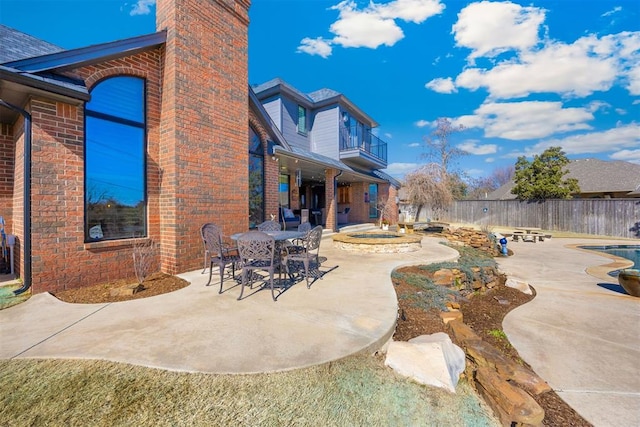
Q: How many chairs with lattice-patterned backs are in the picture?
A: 6